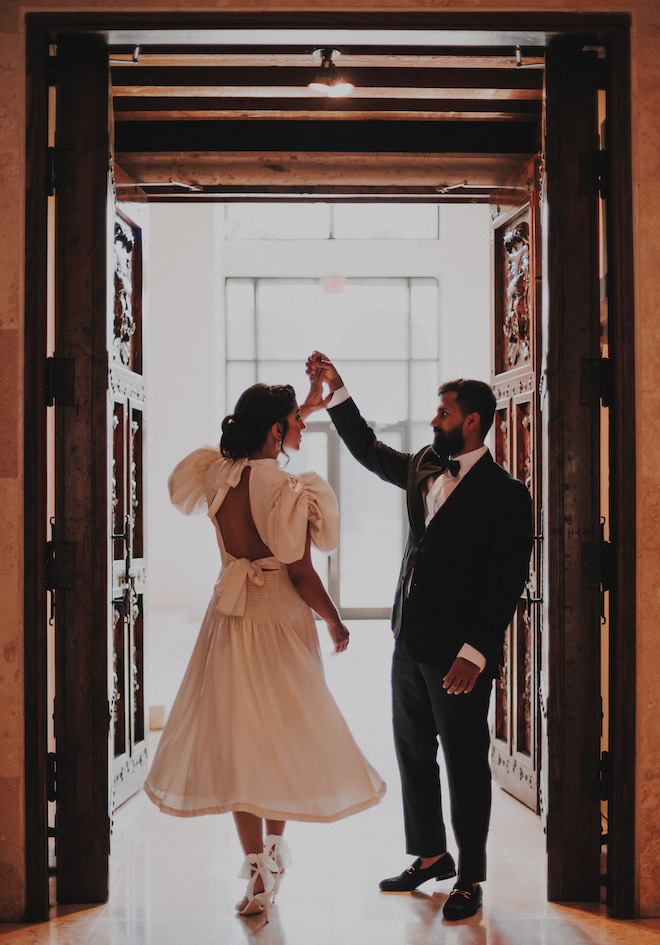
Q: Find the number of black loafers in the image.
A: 2